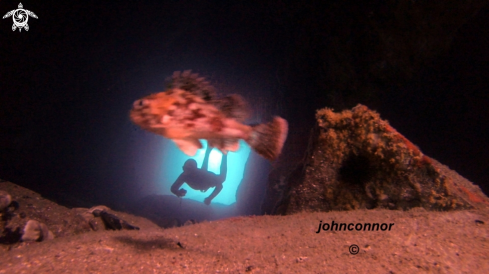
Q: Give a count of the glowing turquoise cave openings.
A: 1